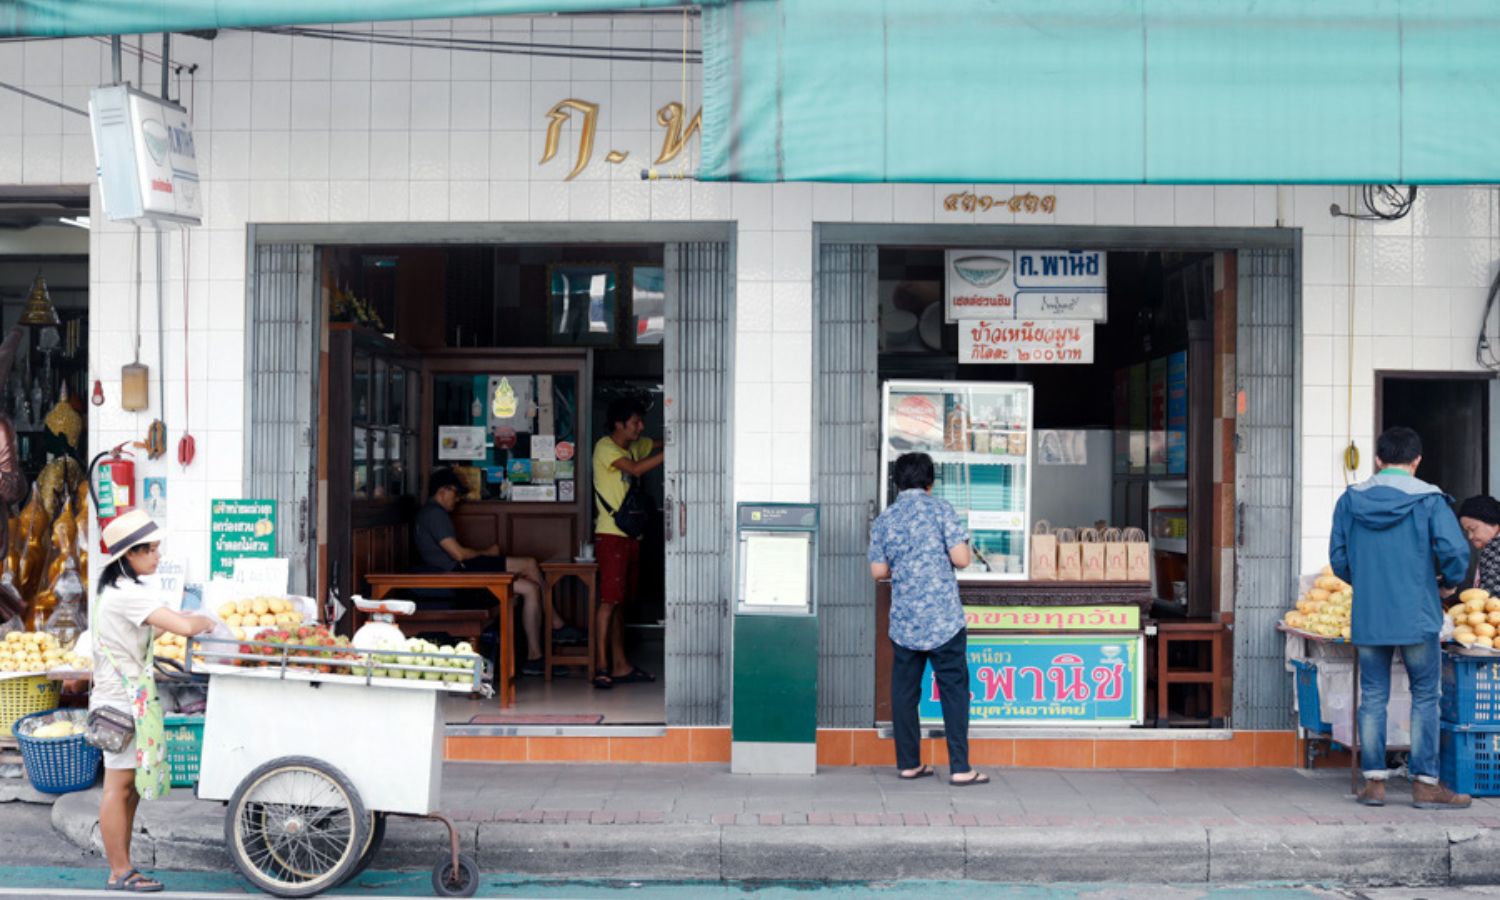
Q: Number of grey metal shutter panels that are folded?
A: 4